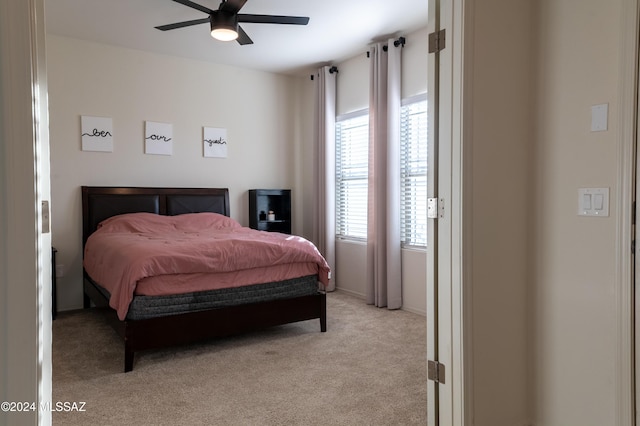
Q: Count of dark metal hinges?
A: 2